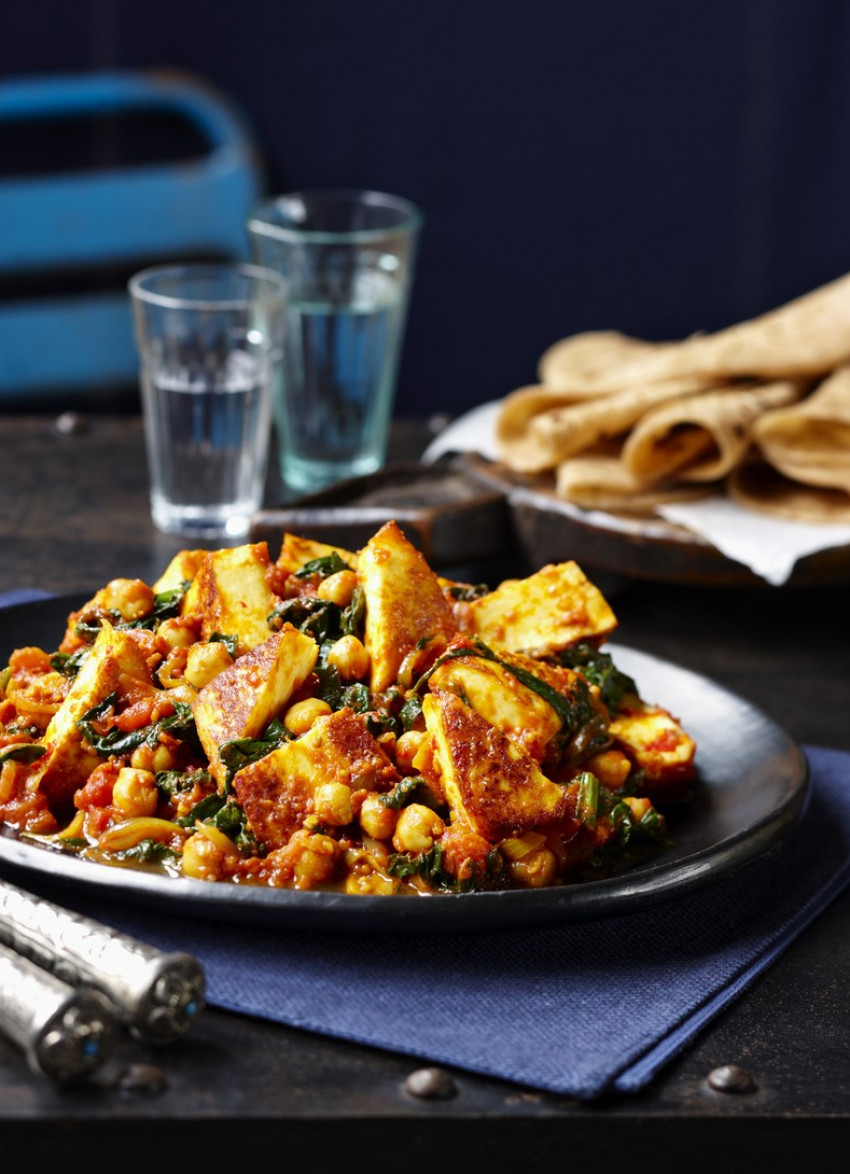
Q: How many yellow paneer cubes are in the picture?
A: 11